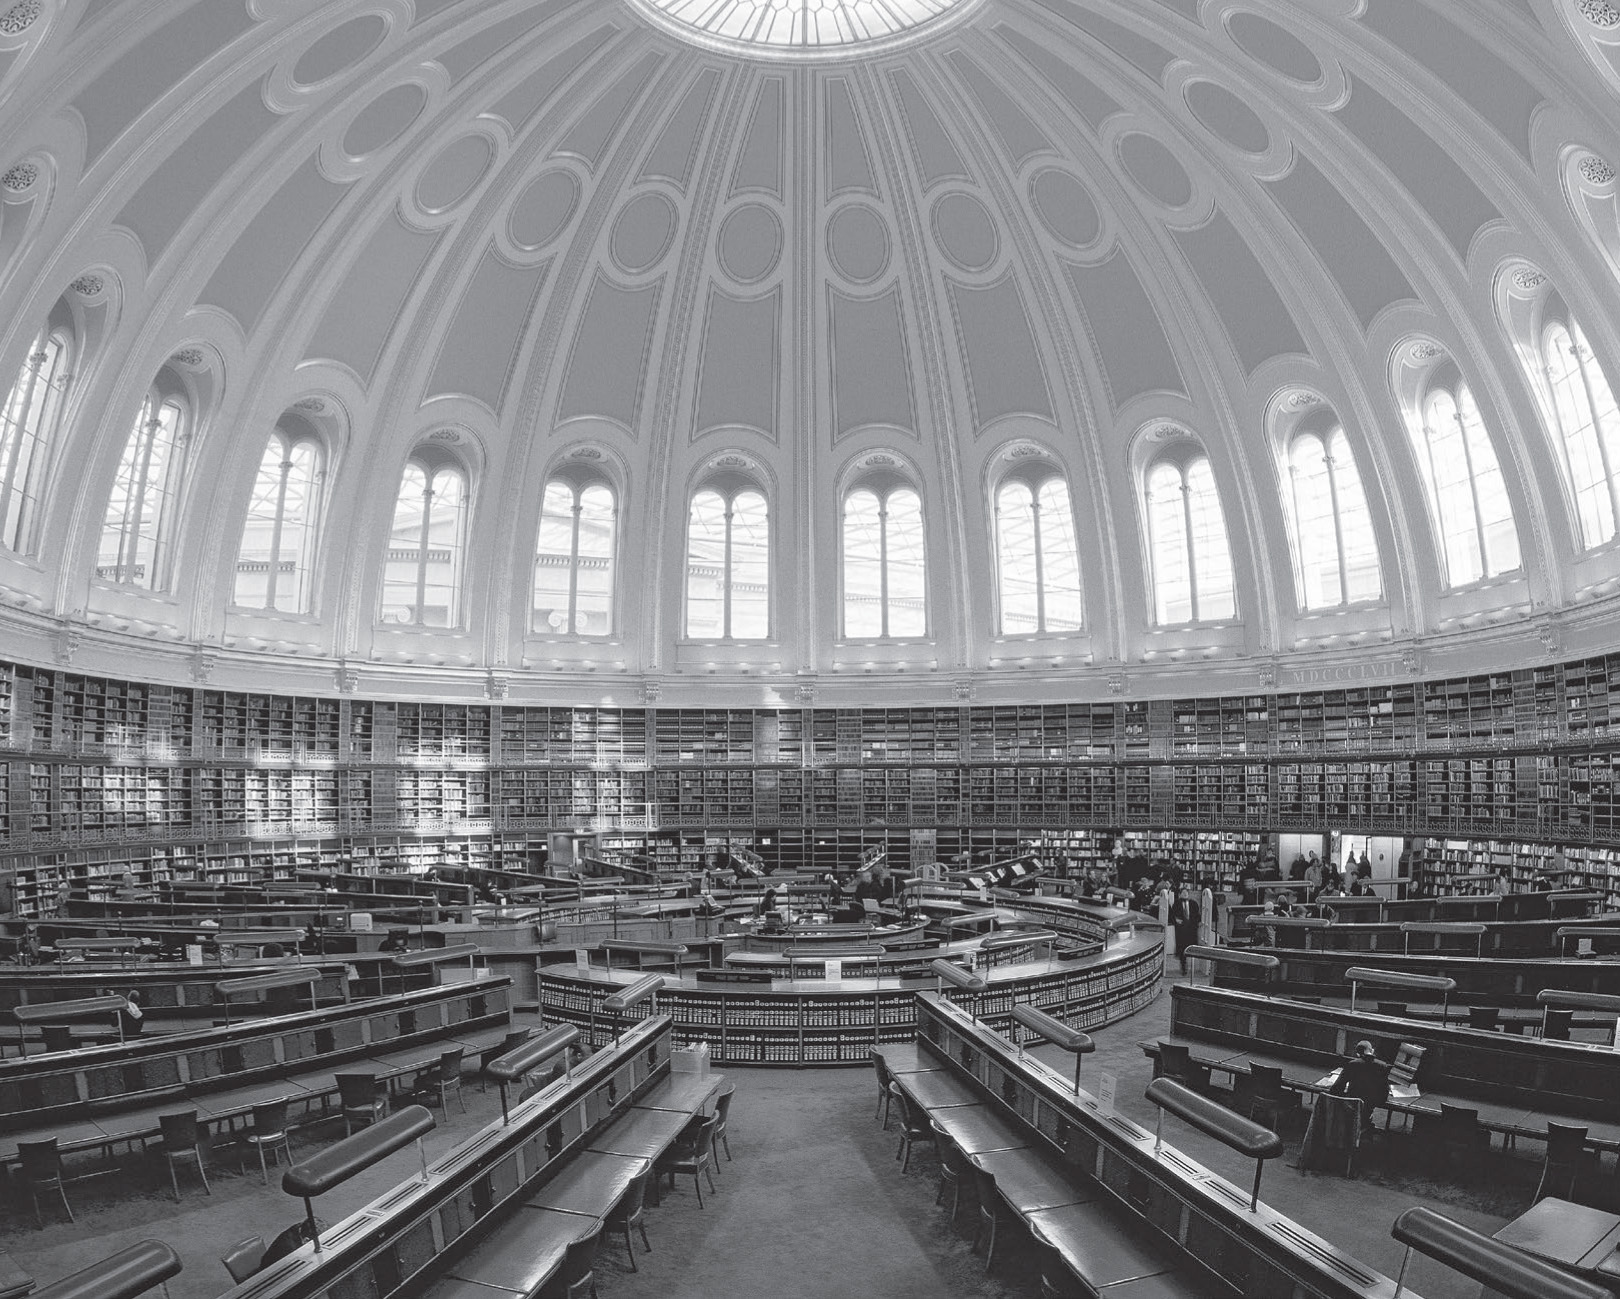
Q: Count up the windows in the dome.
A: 12